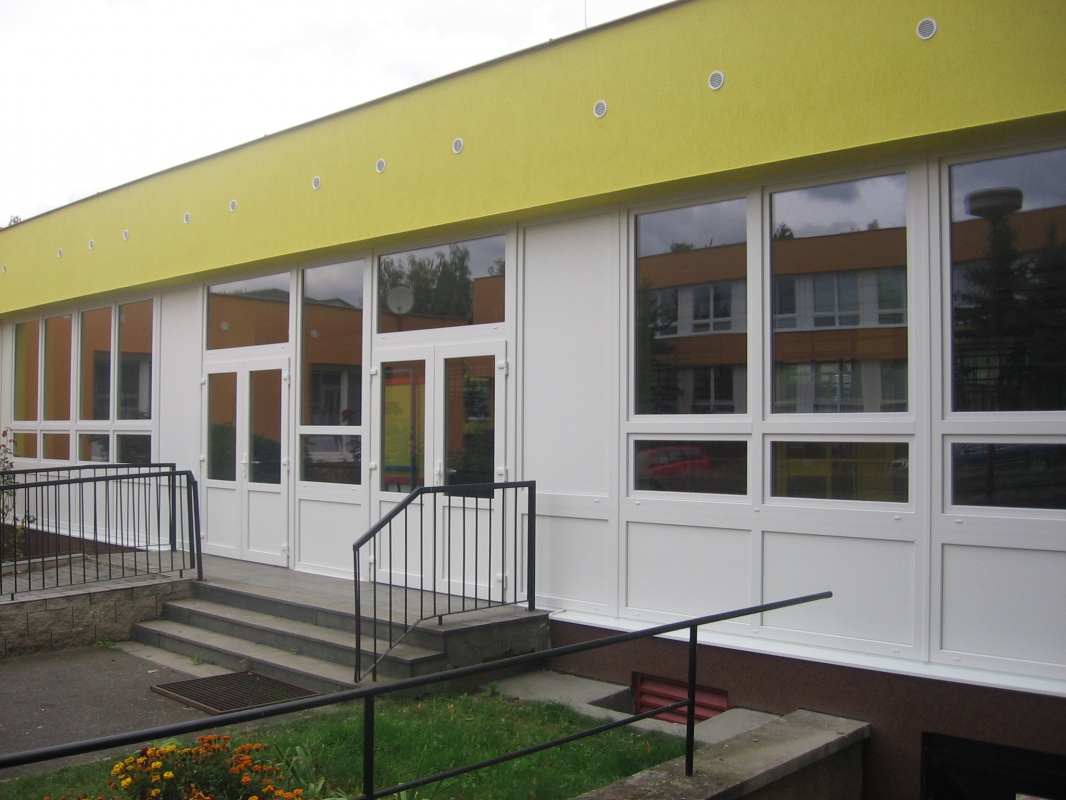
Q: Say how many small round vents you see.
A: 12